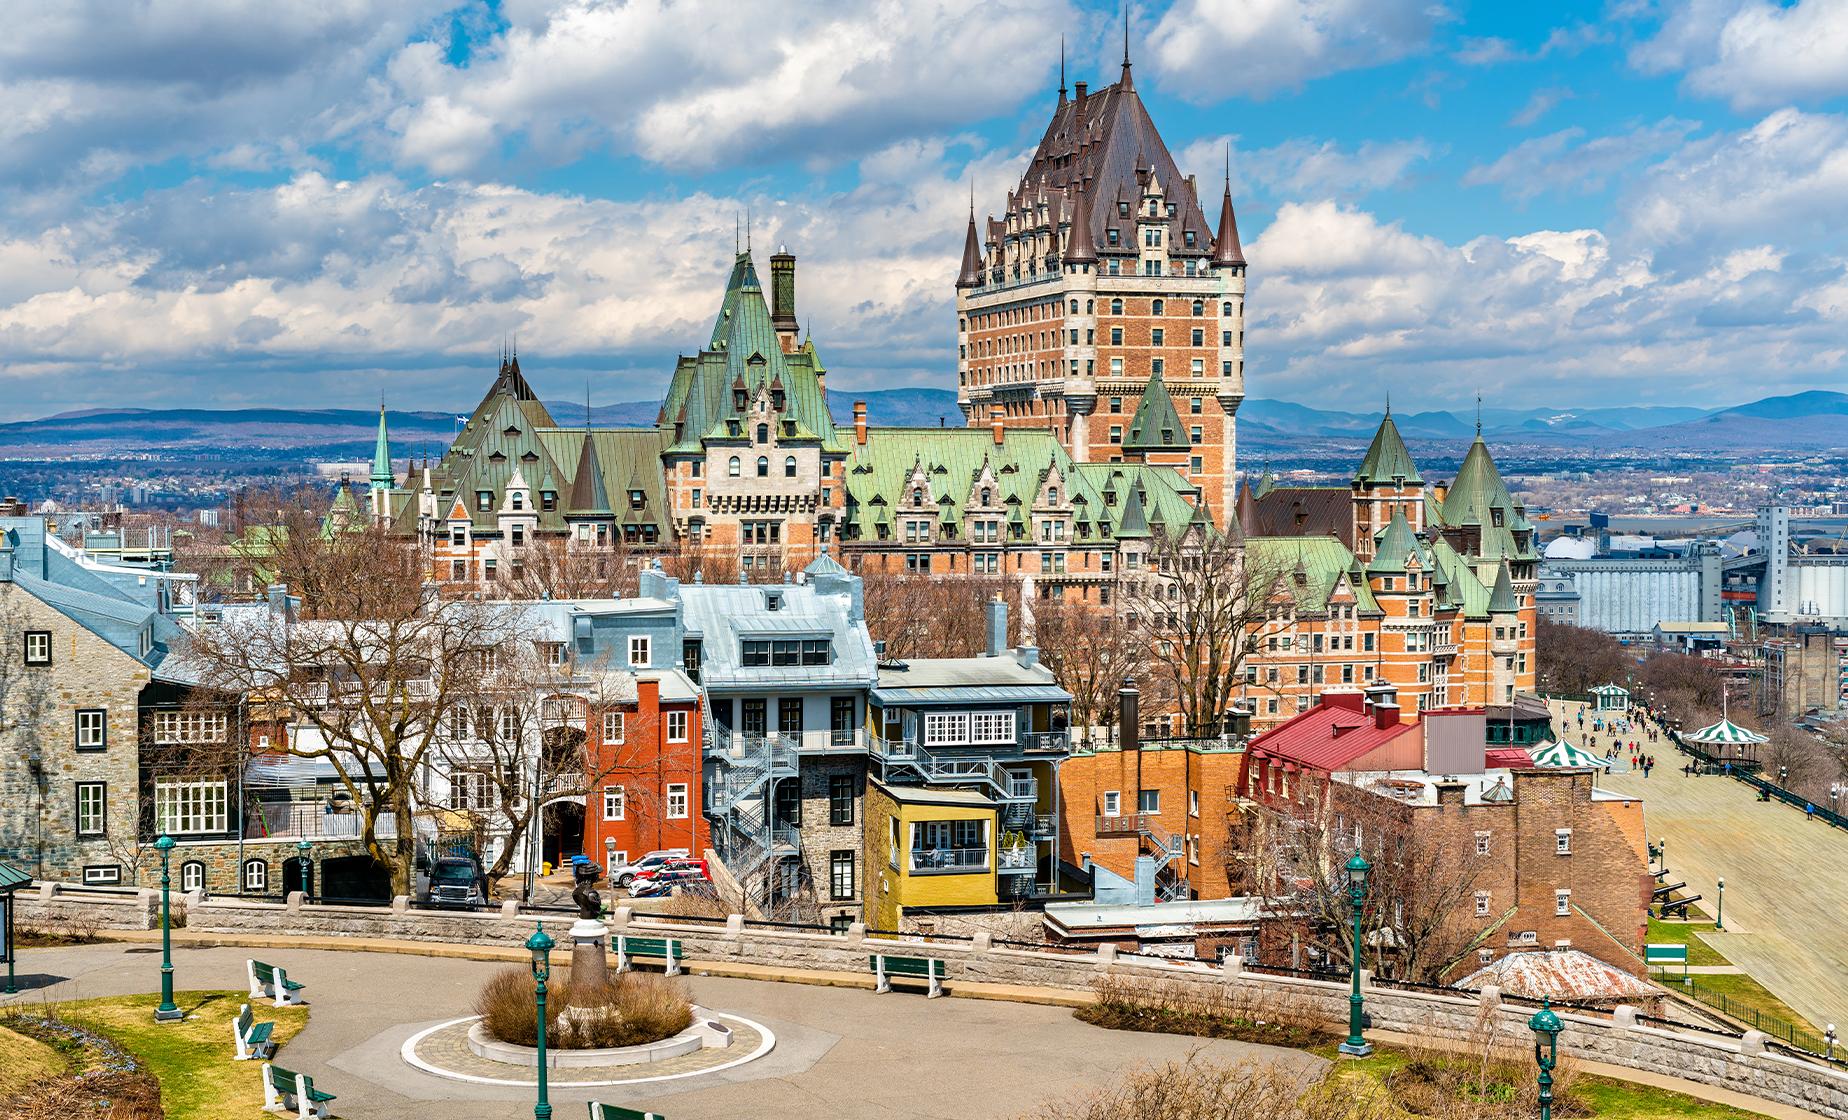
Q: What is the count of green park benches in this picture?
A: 6